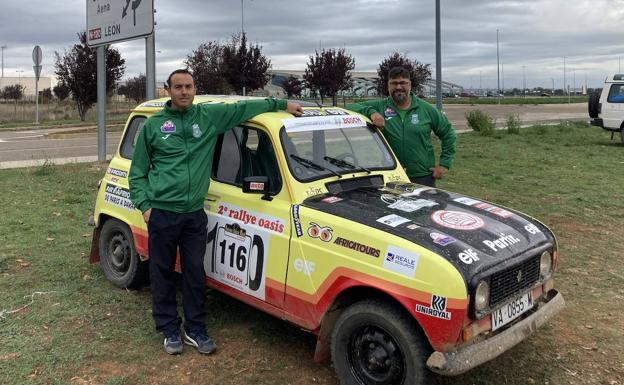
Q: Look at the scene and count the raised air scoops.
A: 1